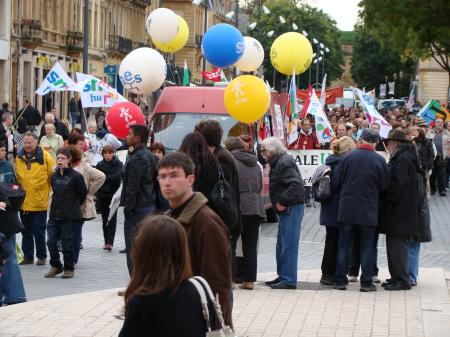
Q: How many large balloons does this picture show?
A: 8